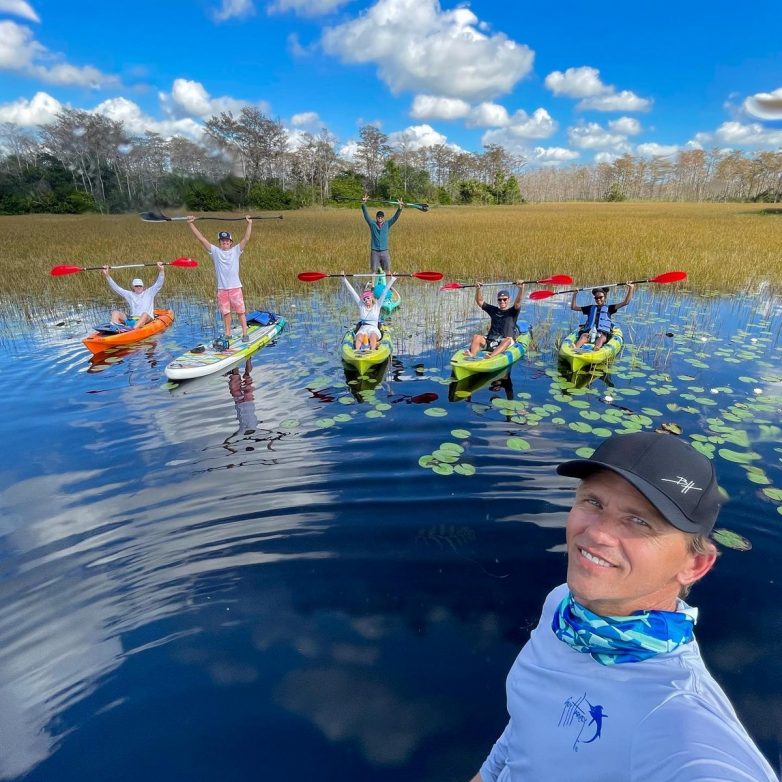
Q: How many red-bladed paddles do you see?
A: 4